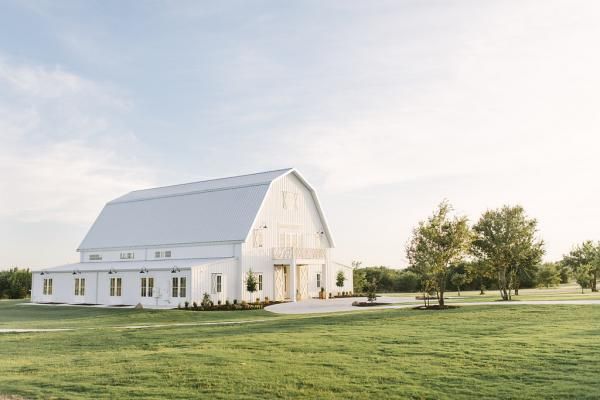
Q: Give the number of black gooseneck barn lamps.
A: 7